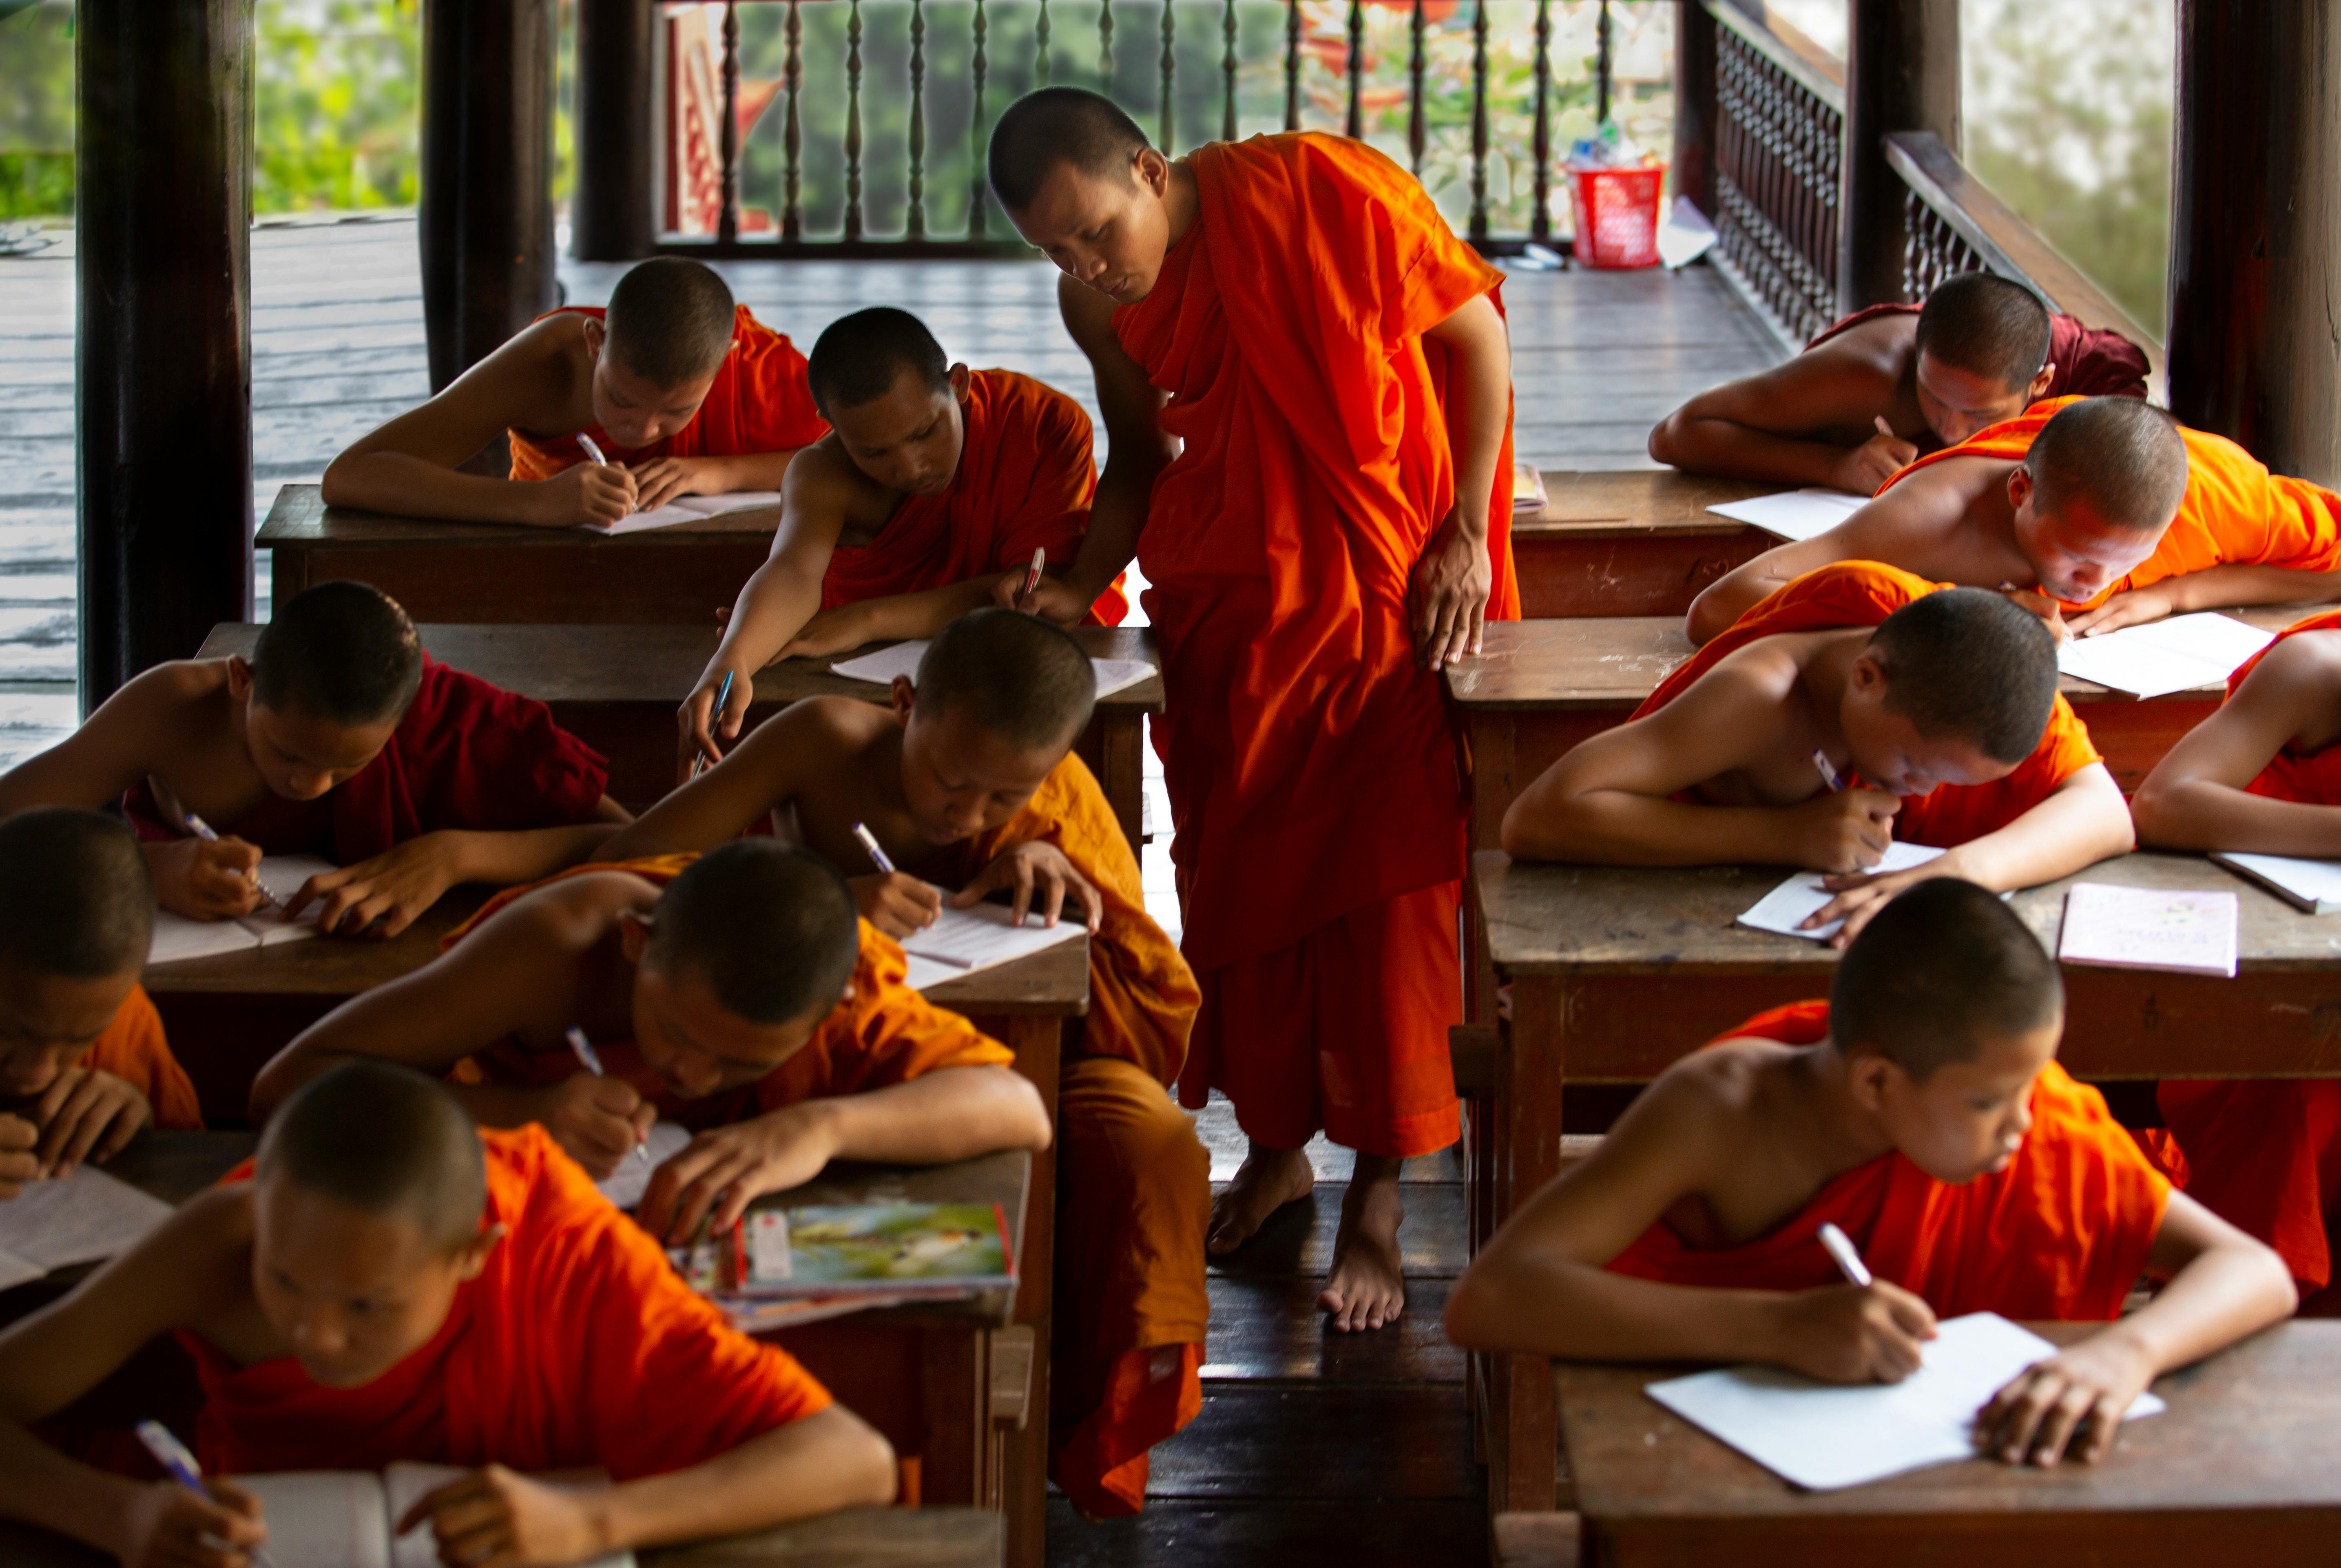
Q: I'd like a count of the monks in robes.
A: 13